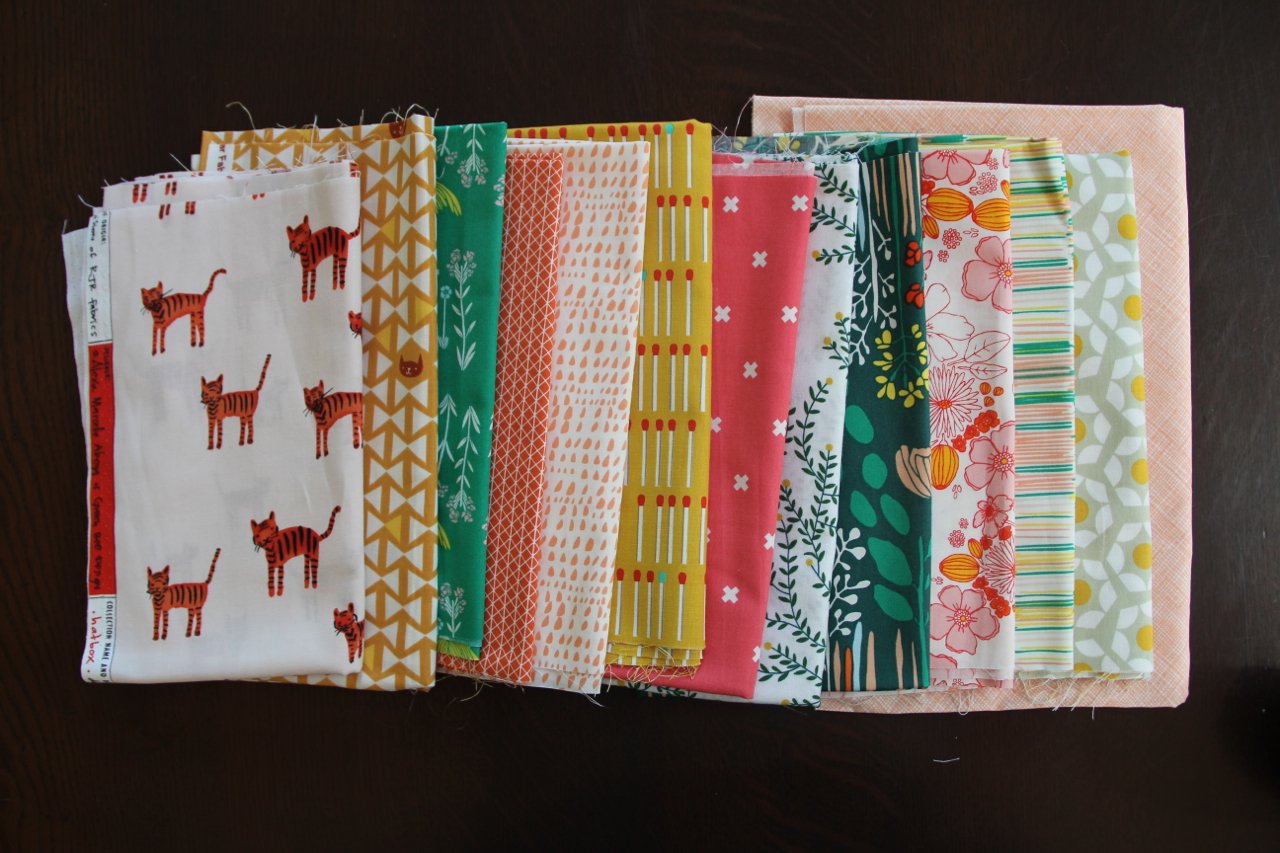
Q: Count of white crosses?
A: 13